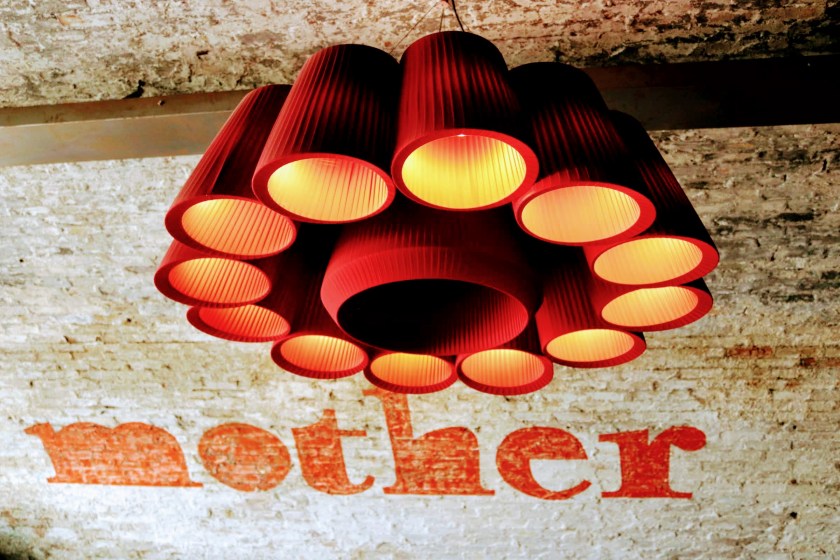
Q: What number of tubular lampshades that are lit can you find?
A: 12